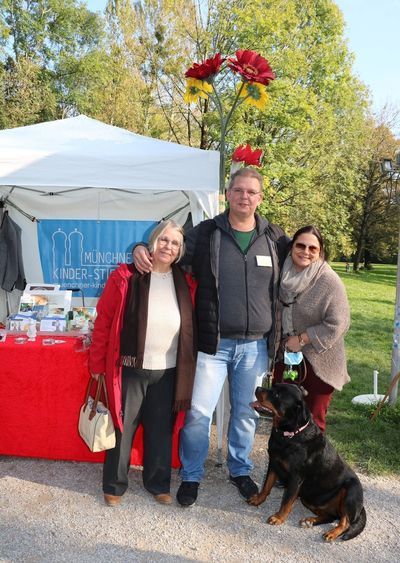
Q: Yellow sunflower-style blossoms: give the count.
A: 2